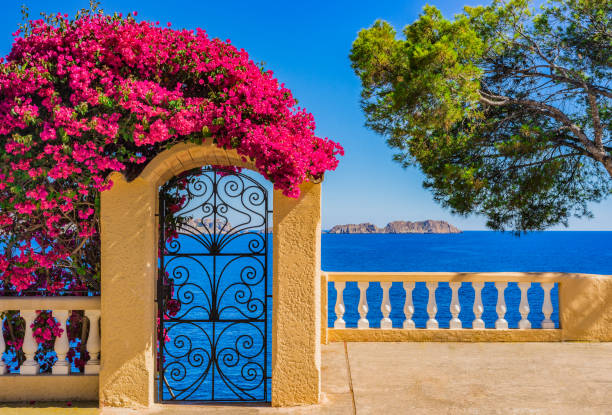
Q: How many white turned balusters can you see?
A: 14